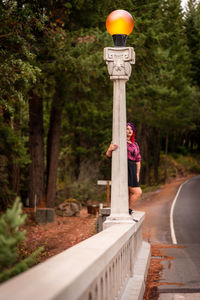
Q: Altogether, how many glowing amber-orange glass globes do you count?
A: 1